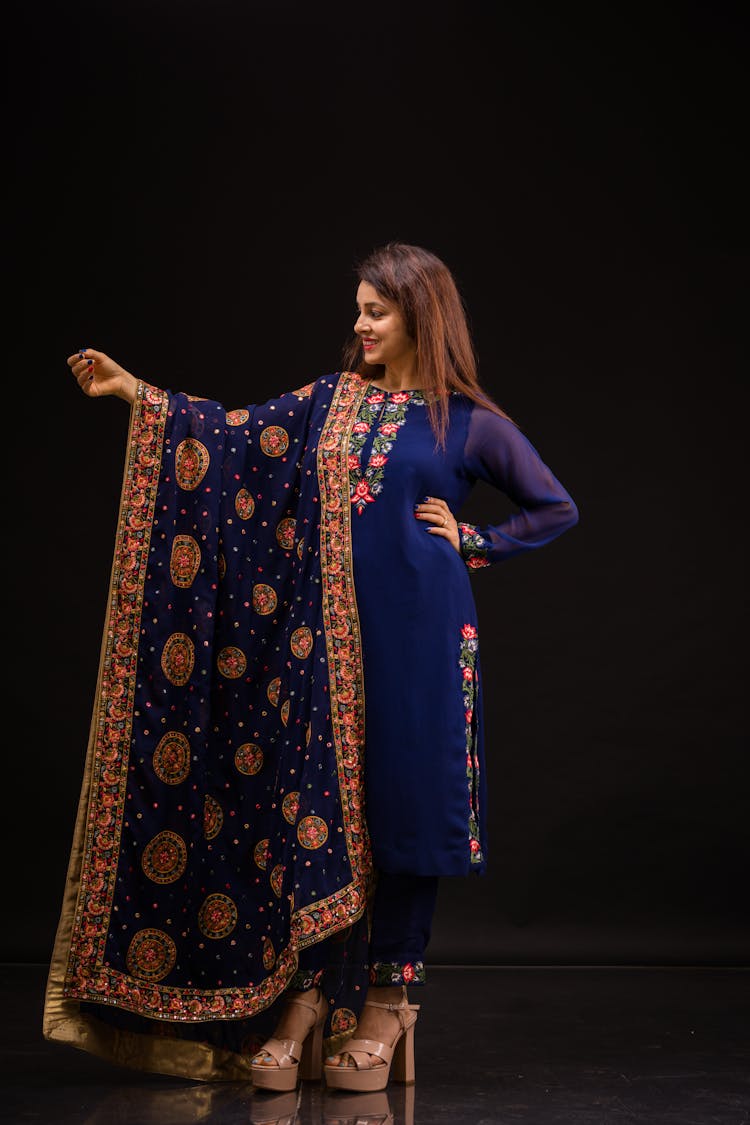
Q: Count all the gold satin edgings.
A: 1